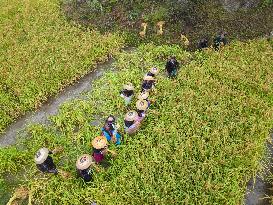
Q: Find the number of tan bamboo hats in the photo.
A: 9